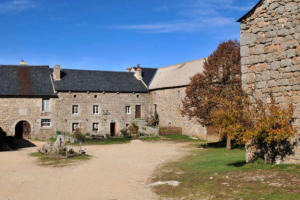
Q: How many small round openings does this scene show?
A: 3